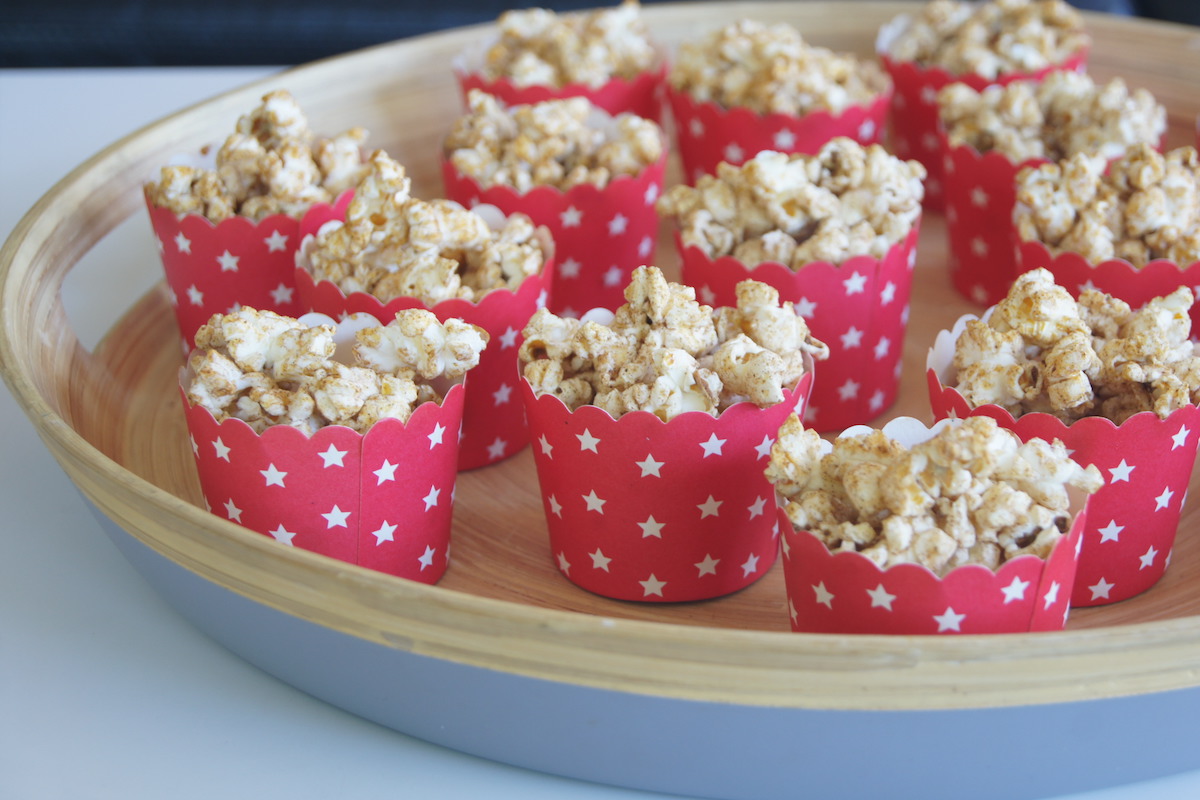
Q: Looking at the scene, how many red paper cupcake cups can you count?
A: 13